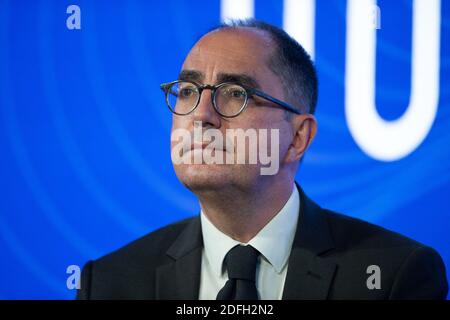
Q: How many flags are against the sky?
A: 0